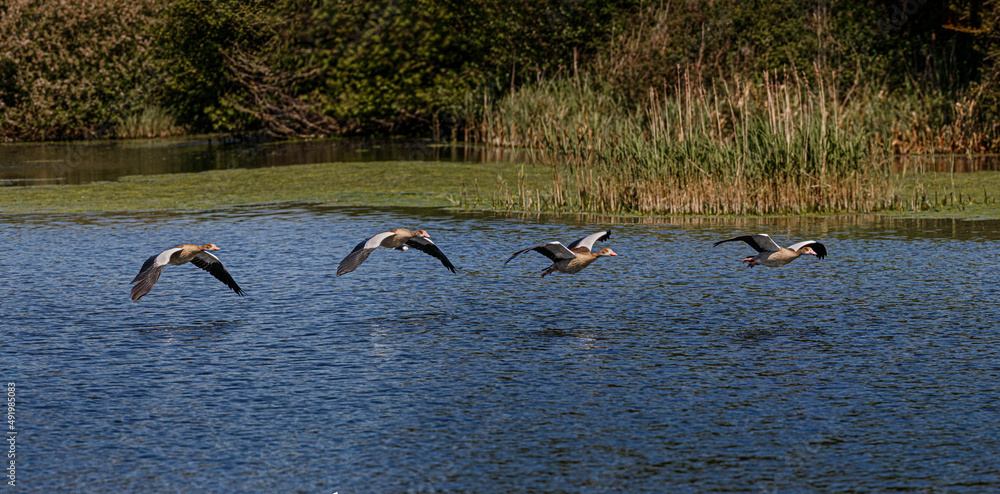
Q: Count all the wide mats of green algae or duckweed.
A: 1